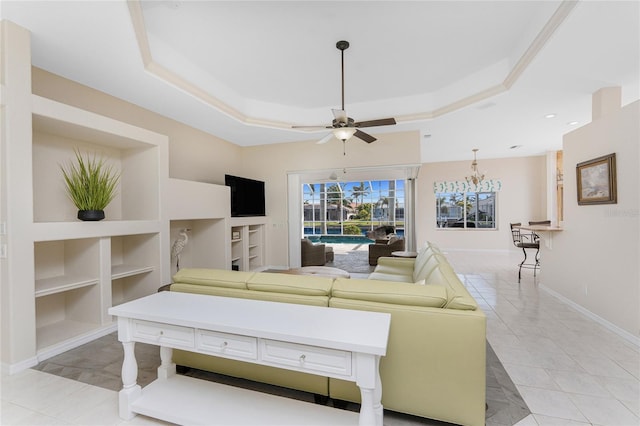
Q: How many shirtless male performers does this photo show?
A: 0